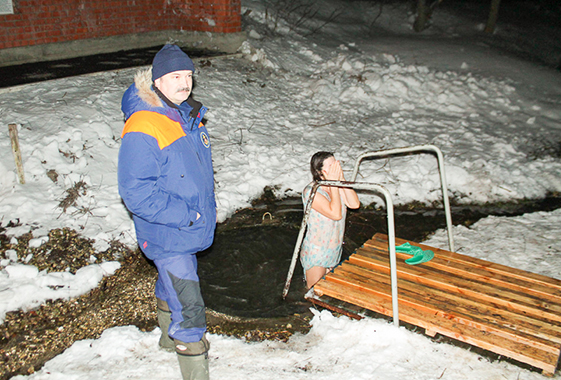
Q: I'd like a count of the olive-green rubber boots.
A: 2